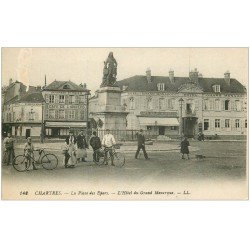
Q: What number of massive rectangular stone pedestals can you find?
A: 1